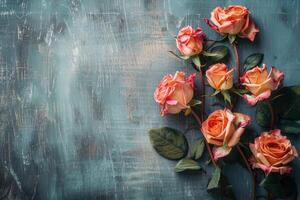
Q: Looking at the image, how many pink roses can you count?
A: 7